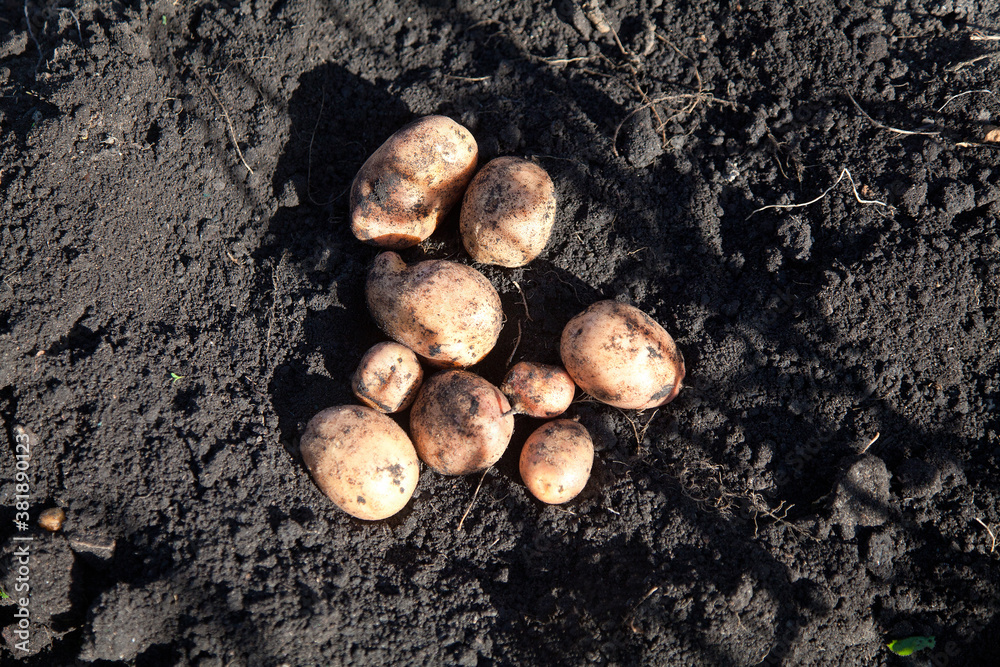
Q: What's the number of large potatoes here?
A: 6